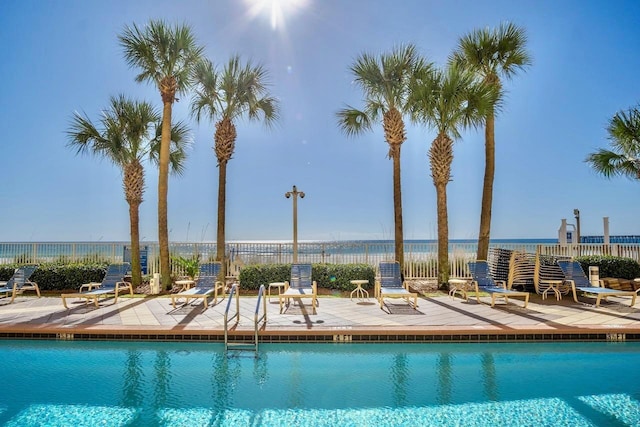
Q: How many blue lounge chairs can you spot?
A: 7